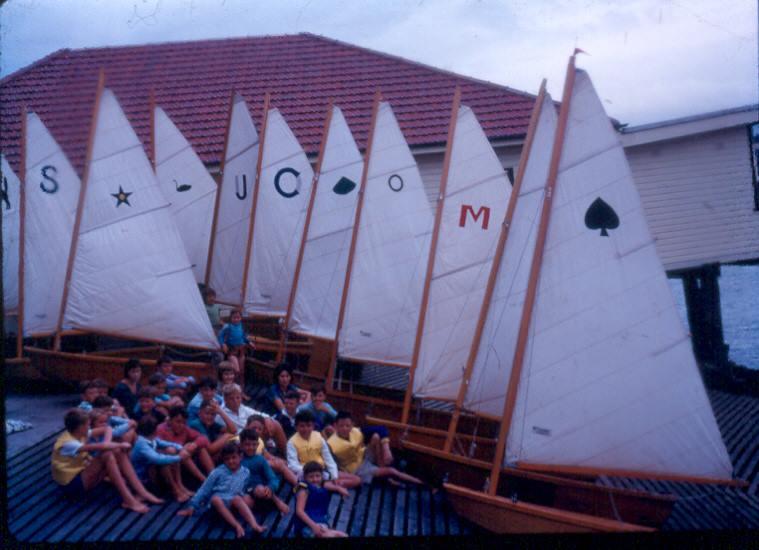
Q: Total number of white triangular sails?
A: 11